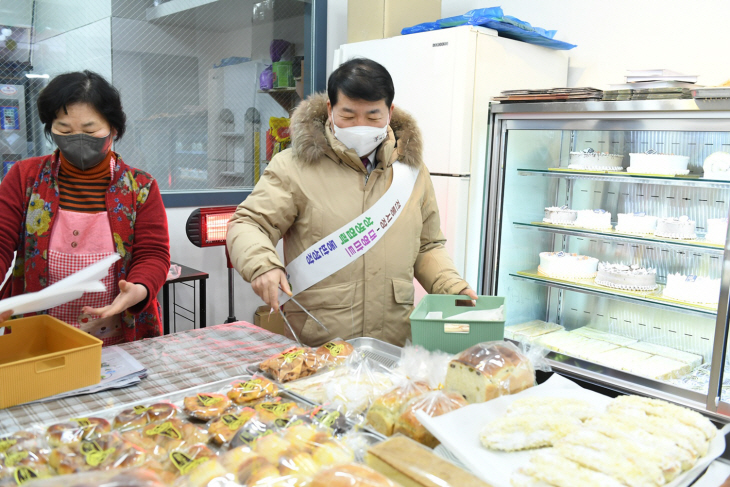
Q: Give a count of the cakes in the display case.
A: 11